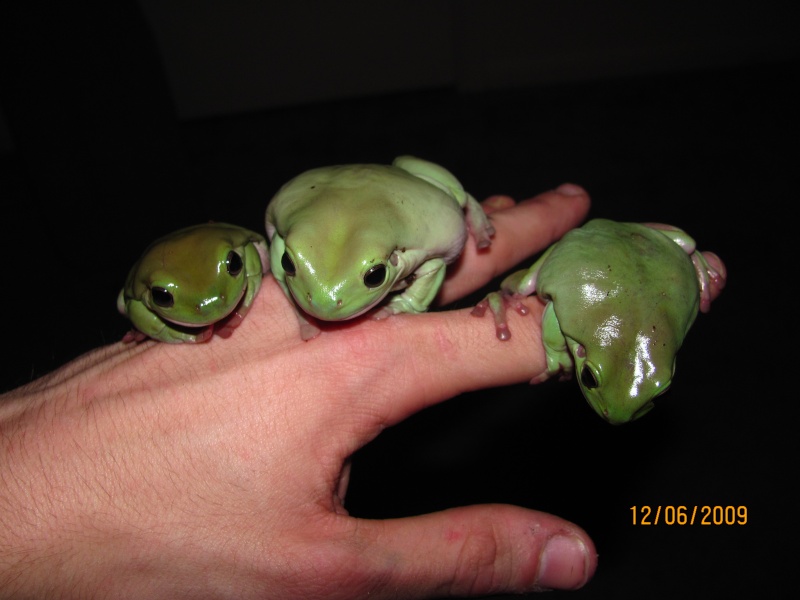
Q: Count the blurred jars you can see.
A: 0